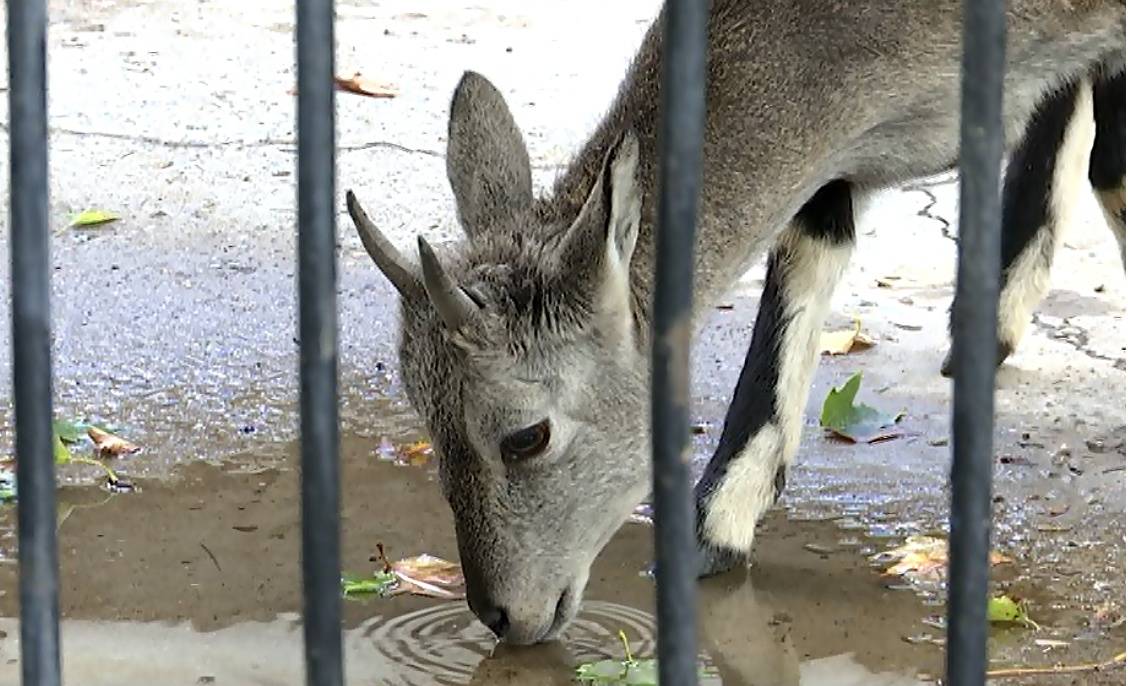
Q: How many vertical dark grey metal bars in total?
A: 4